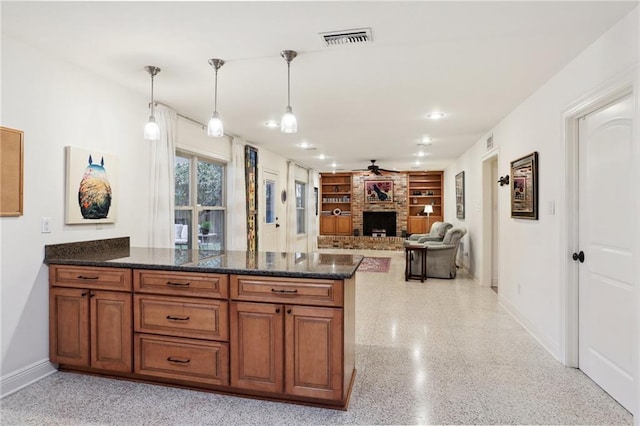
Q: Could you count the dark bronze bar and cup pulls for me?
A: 5